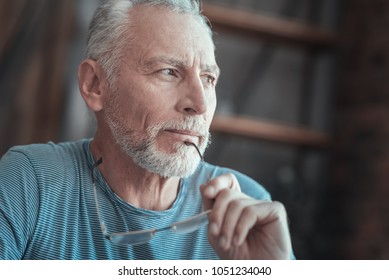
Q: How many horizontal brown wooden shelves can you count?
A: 2